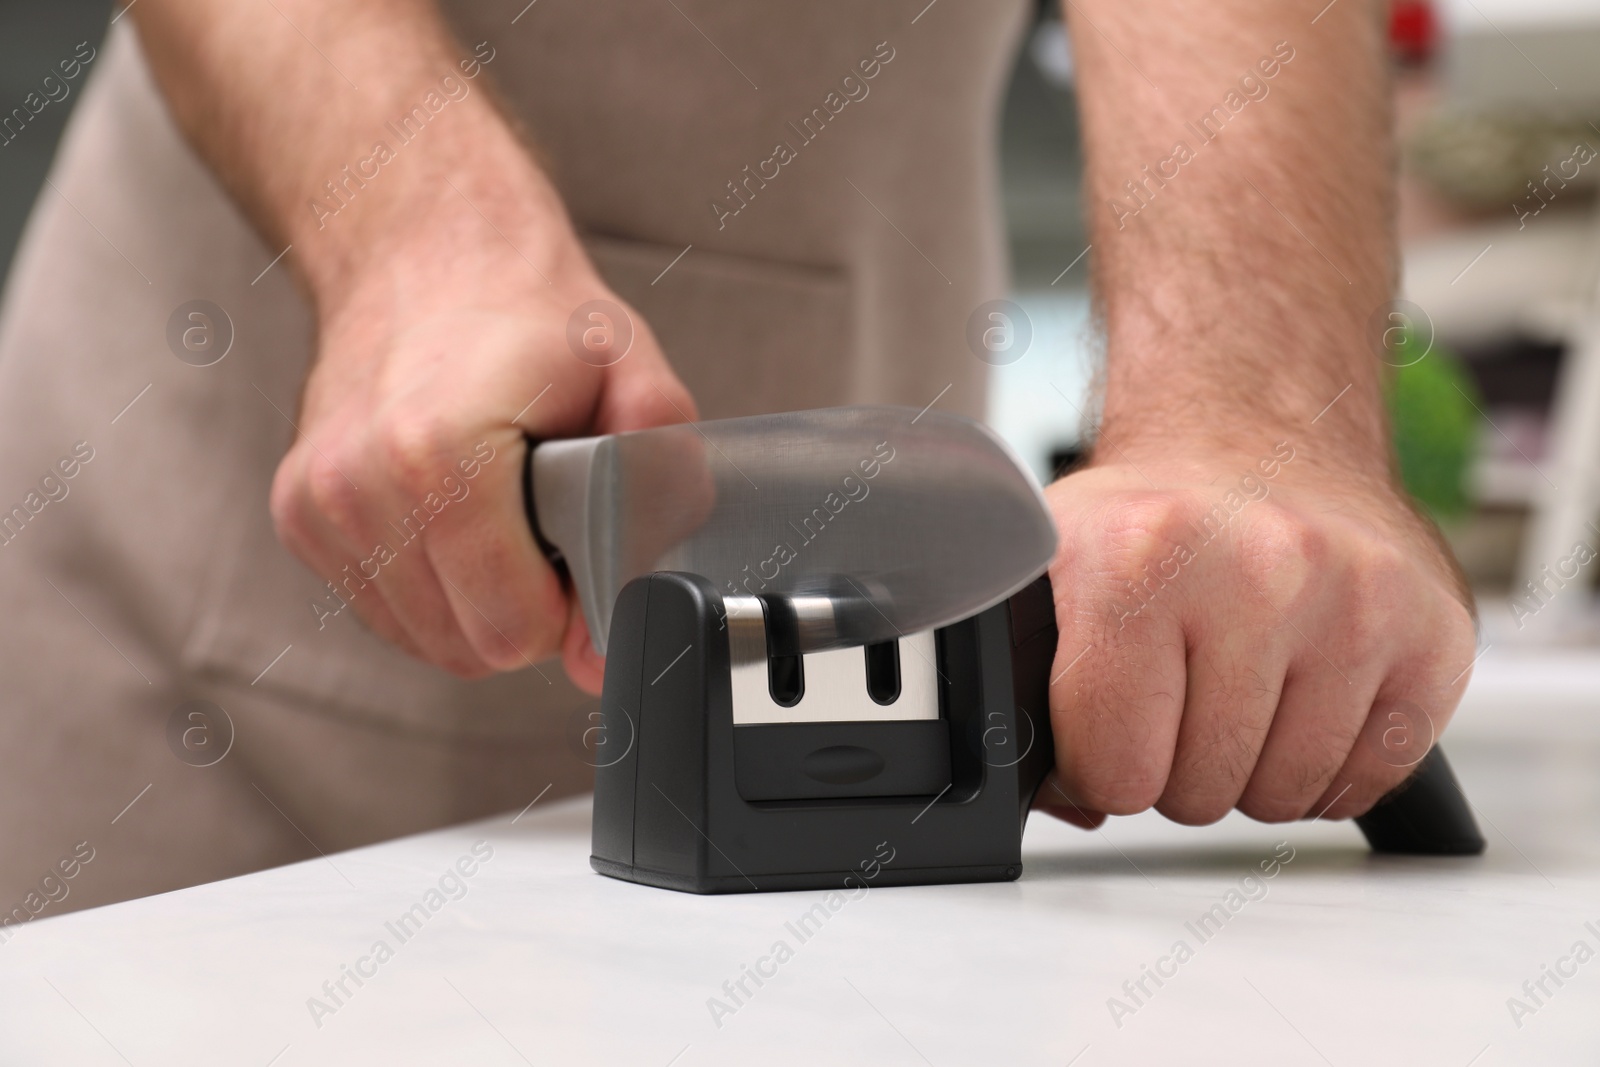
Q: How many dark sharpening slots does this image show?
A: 2